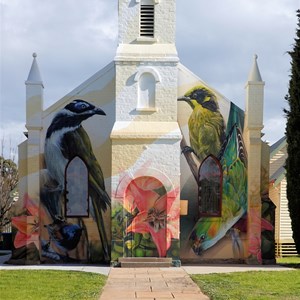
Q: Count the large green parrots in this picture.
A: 1